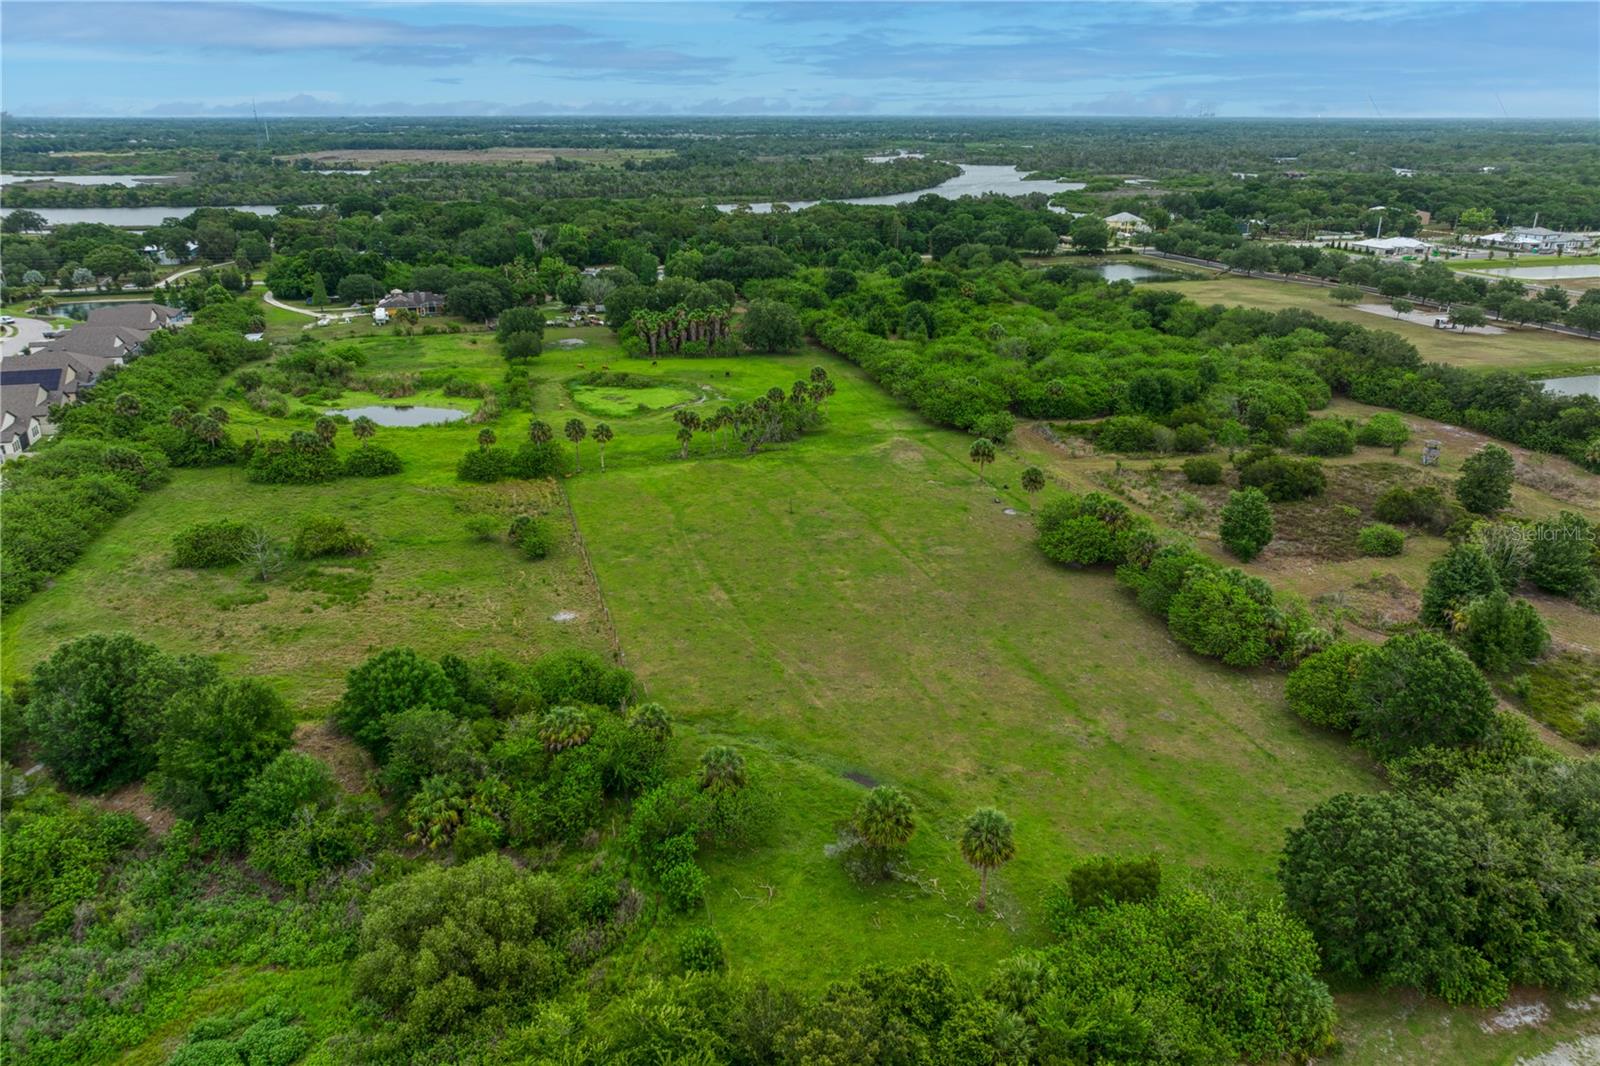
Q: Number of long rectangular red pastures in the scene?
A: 0